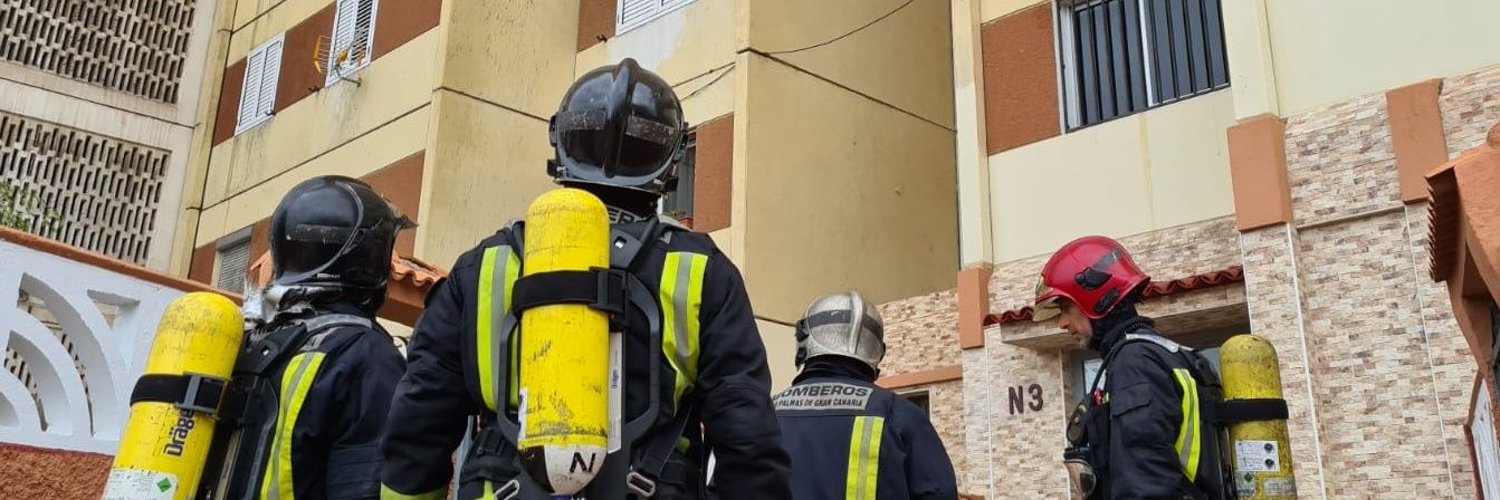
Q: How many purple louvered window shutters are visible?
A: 0